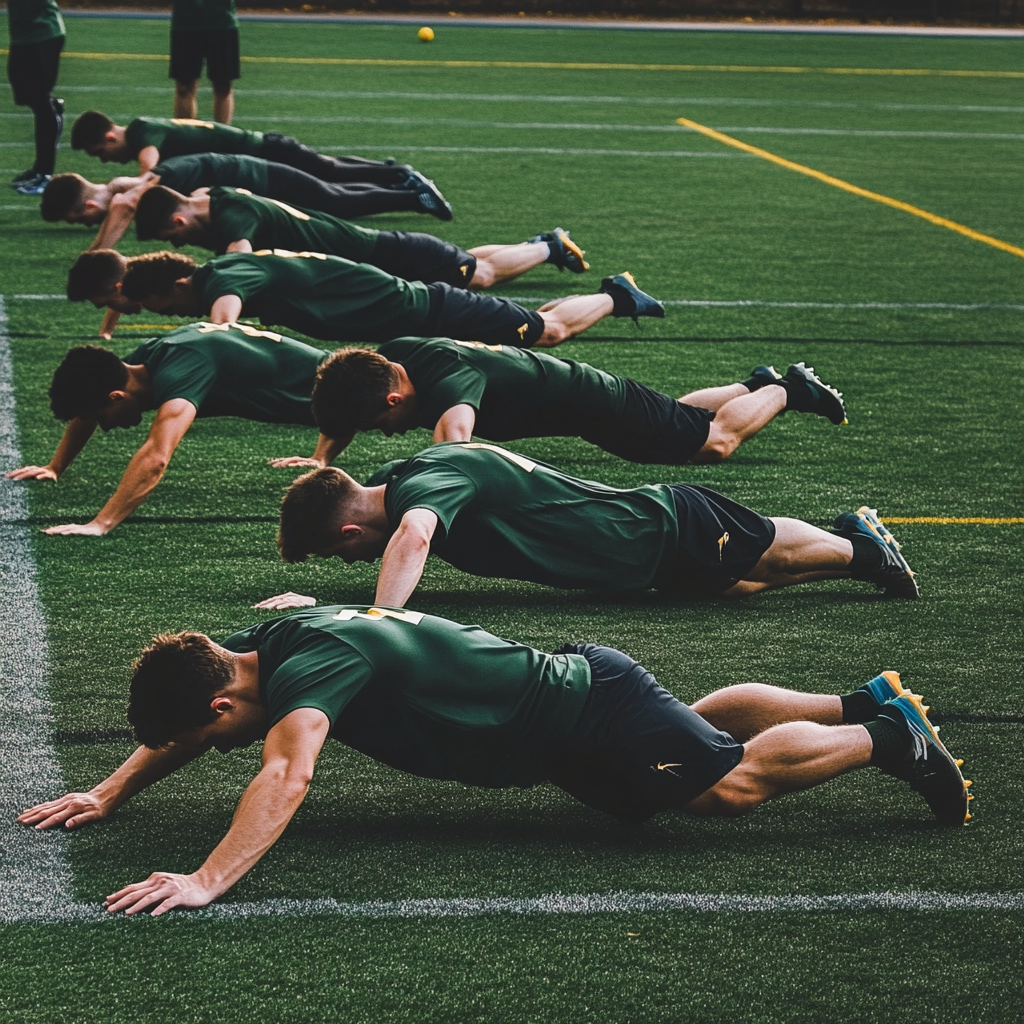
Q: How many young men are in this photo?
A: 11